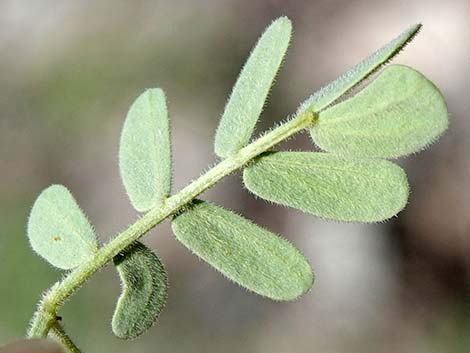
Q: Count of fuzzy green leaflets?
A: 8